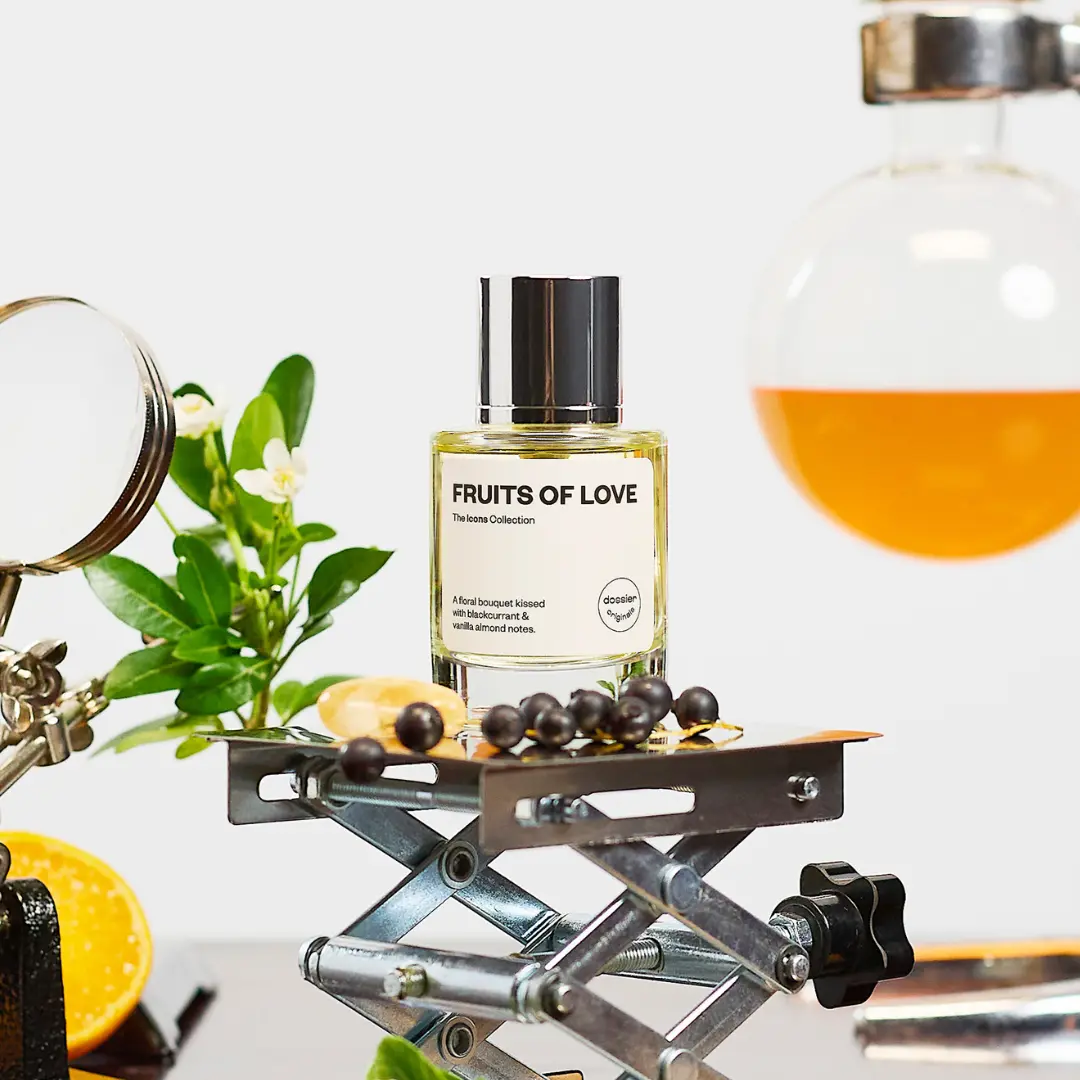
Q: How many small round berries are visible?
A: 9